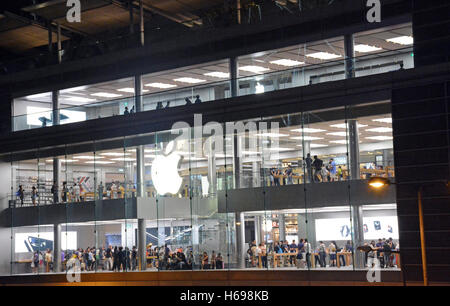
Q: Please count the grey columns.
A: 12